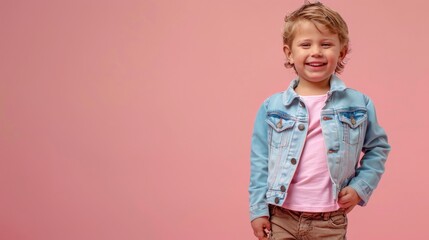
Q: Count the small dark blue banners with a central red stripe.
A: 0